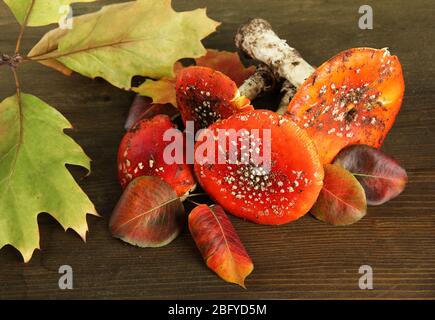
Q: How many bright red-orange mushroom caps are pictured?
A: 4